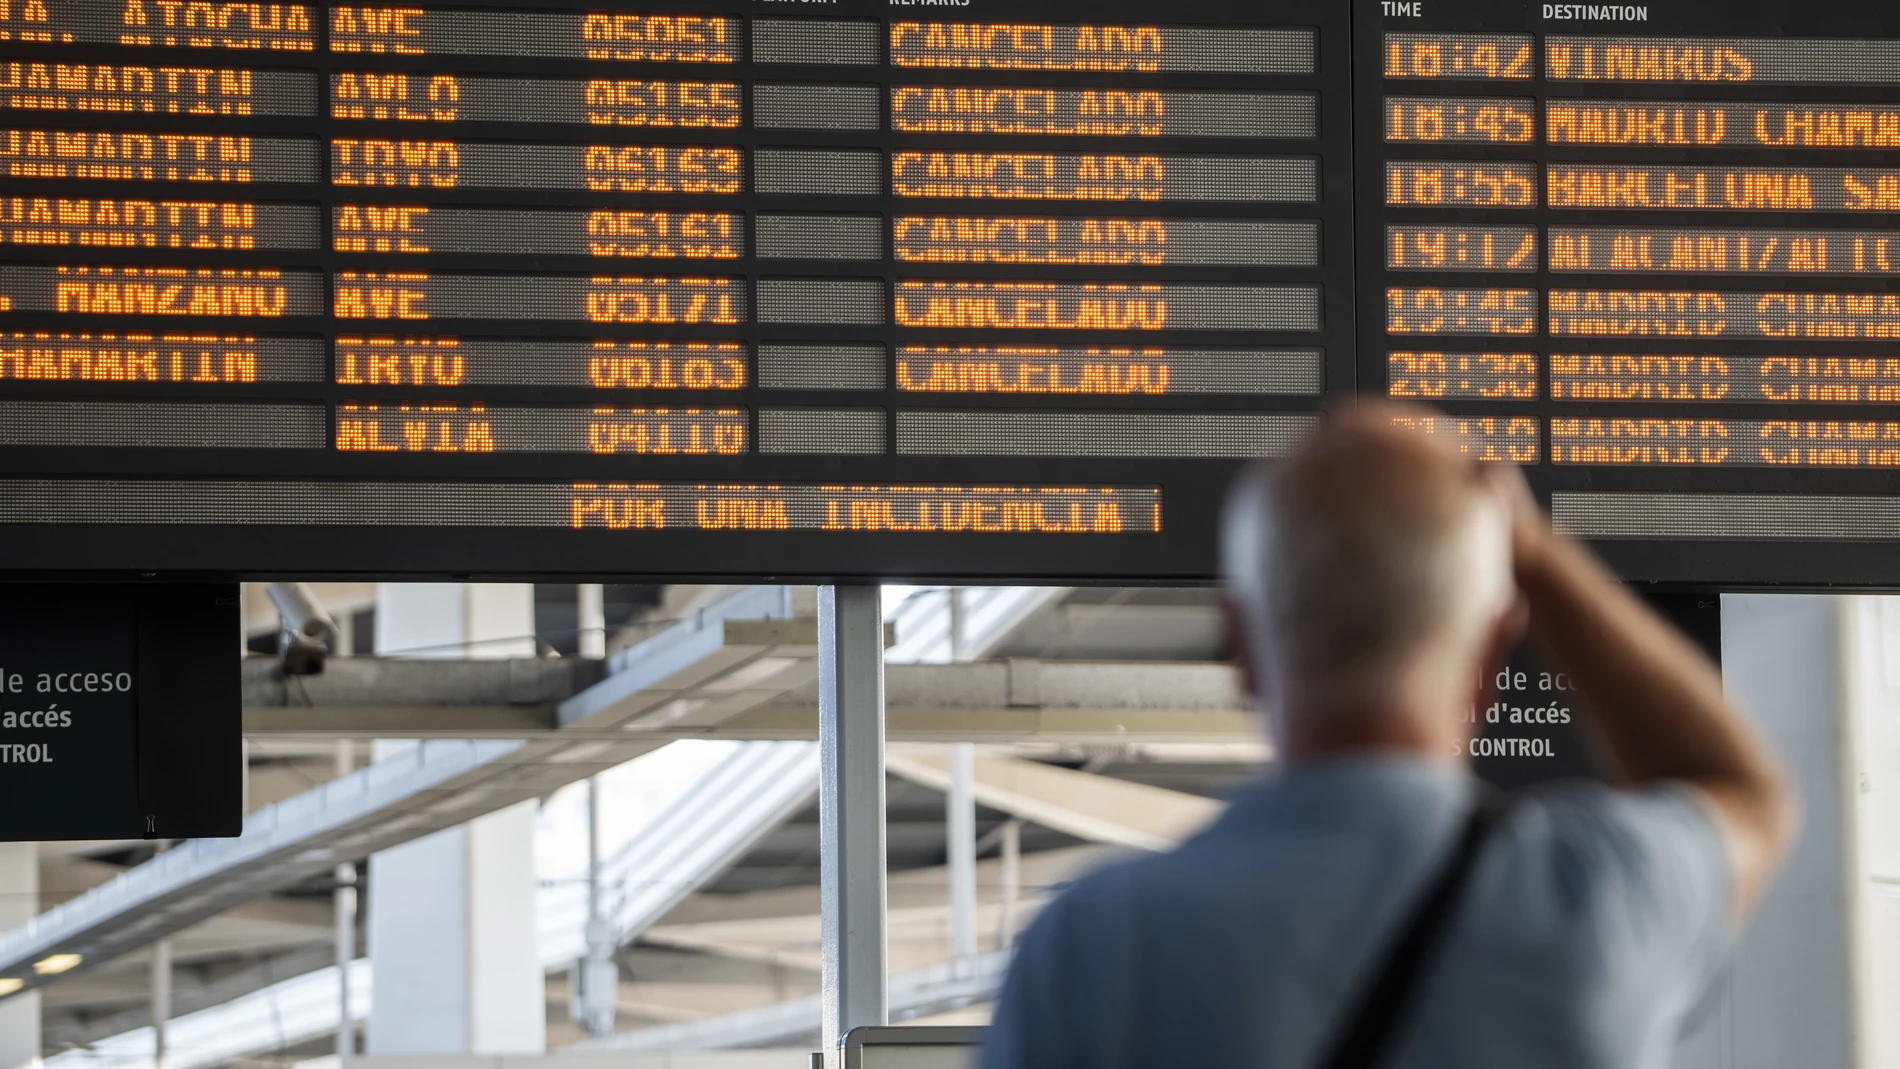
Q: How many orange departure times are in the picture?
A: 7